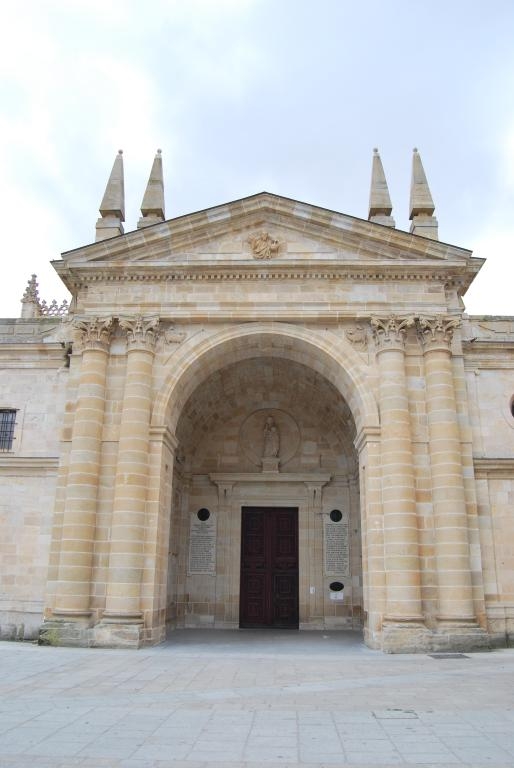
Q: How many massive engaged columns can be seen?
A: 4